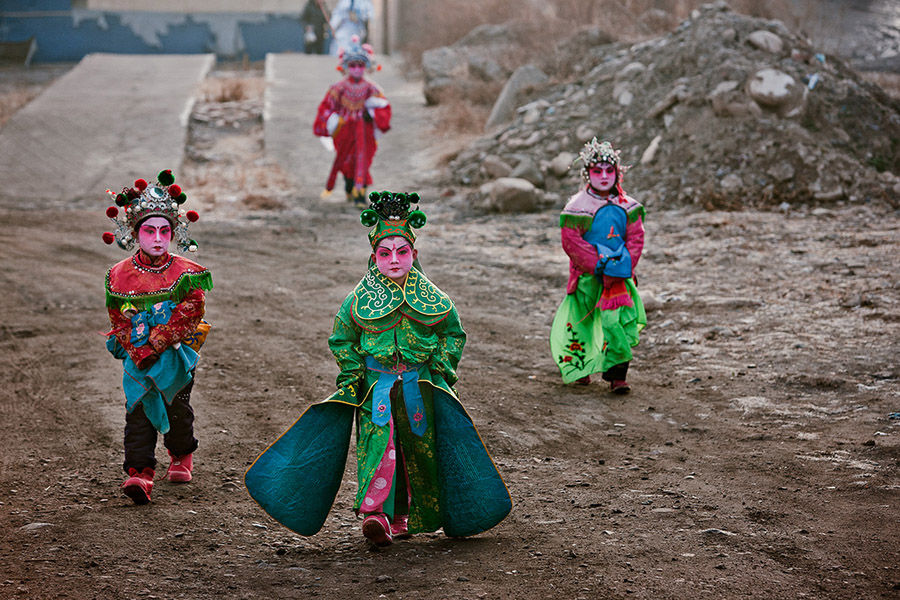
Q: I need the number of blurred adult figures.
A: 2